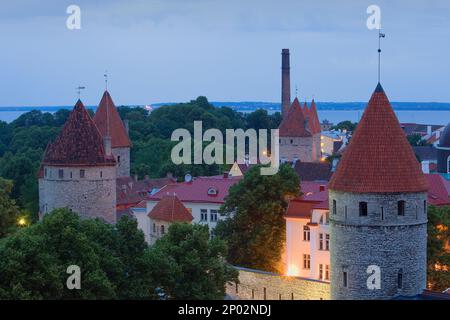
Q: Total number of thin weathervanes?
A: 3